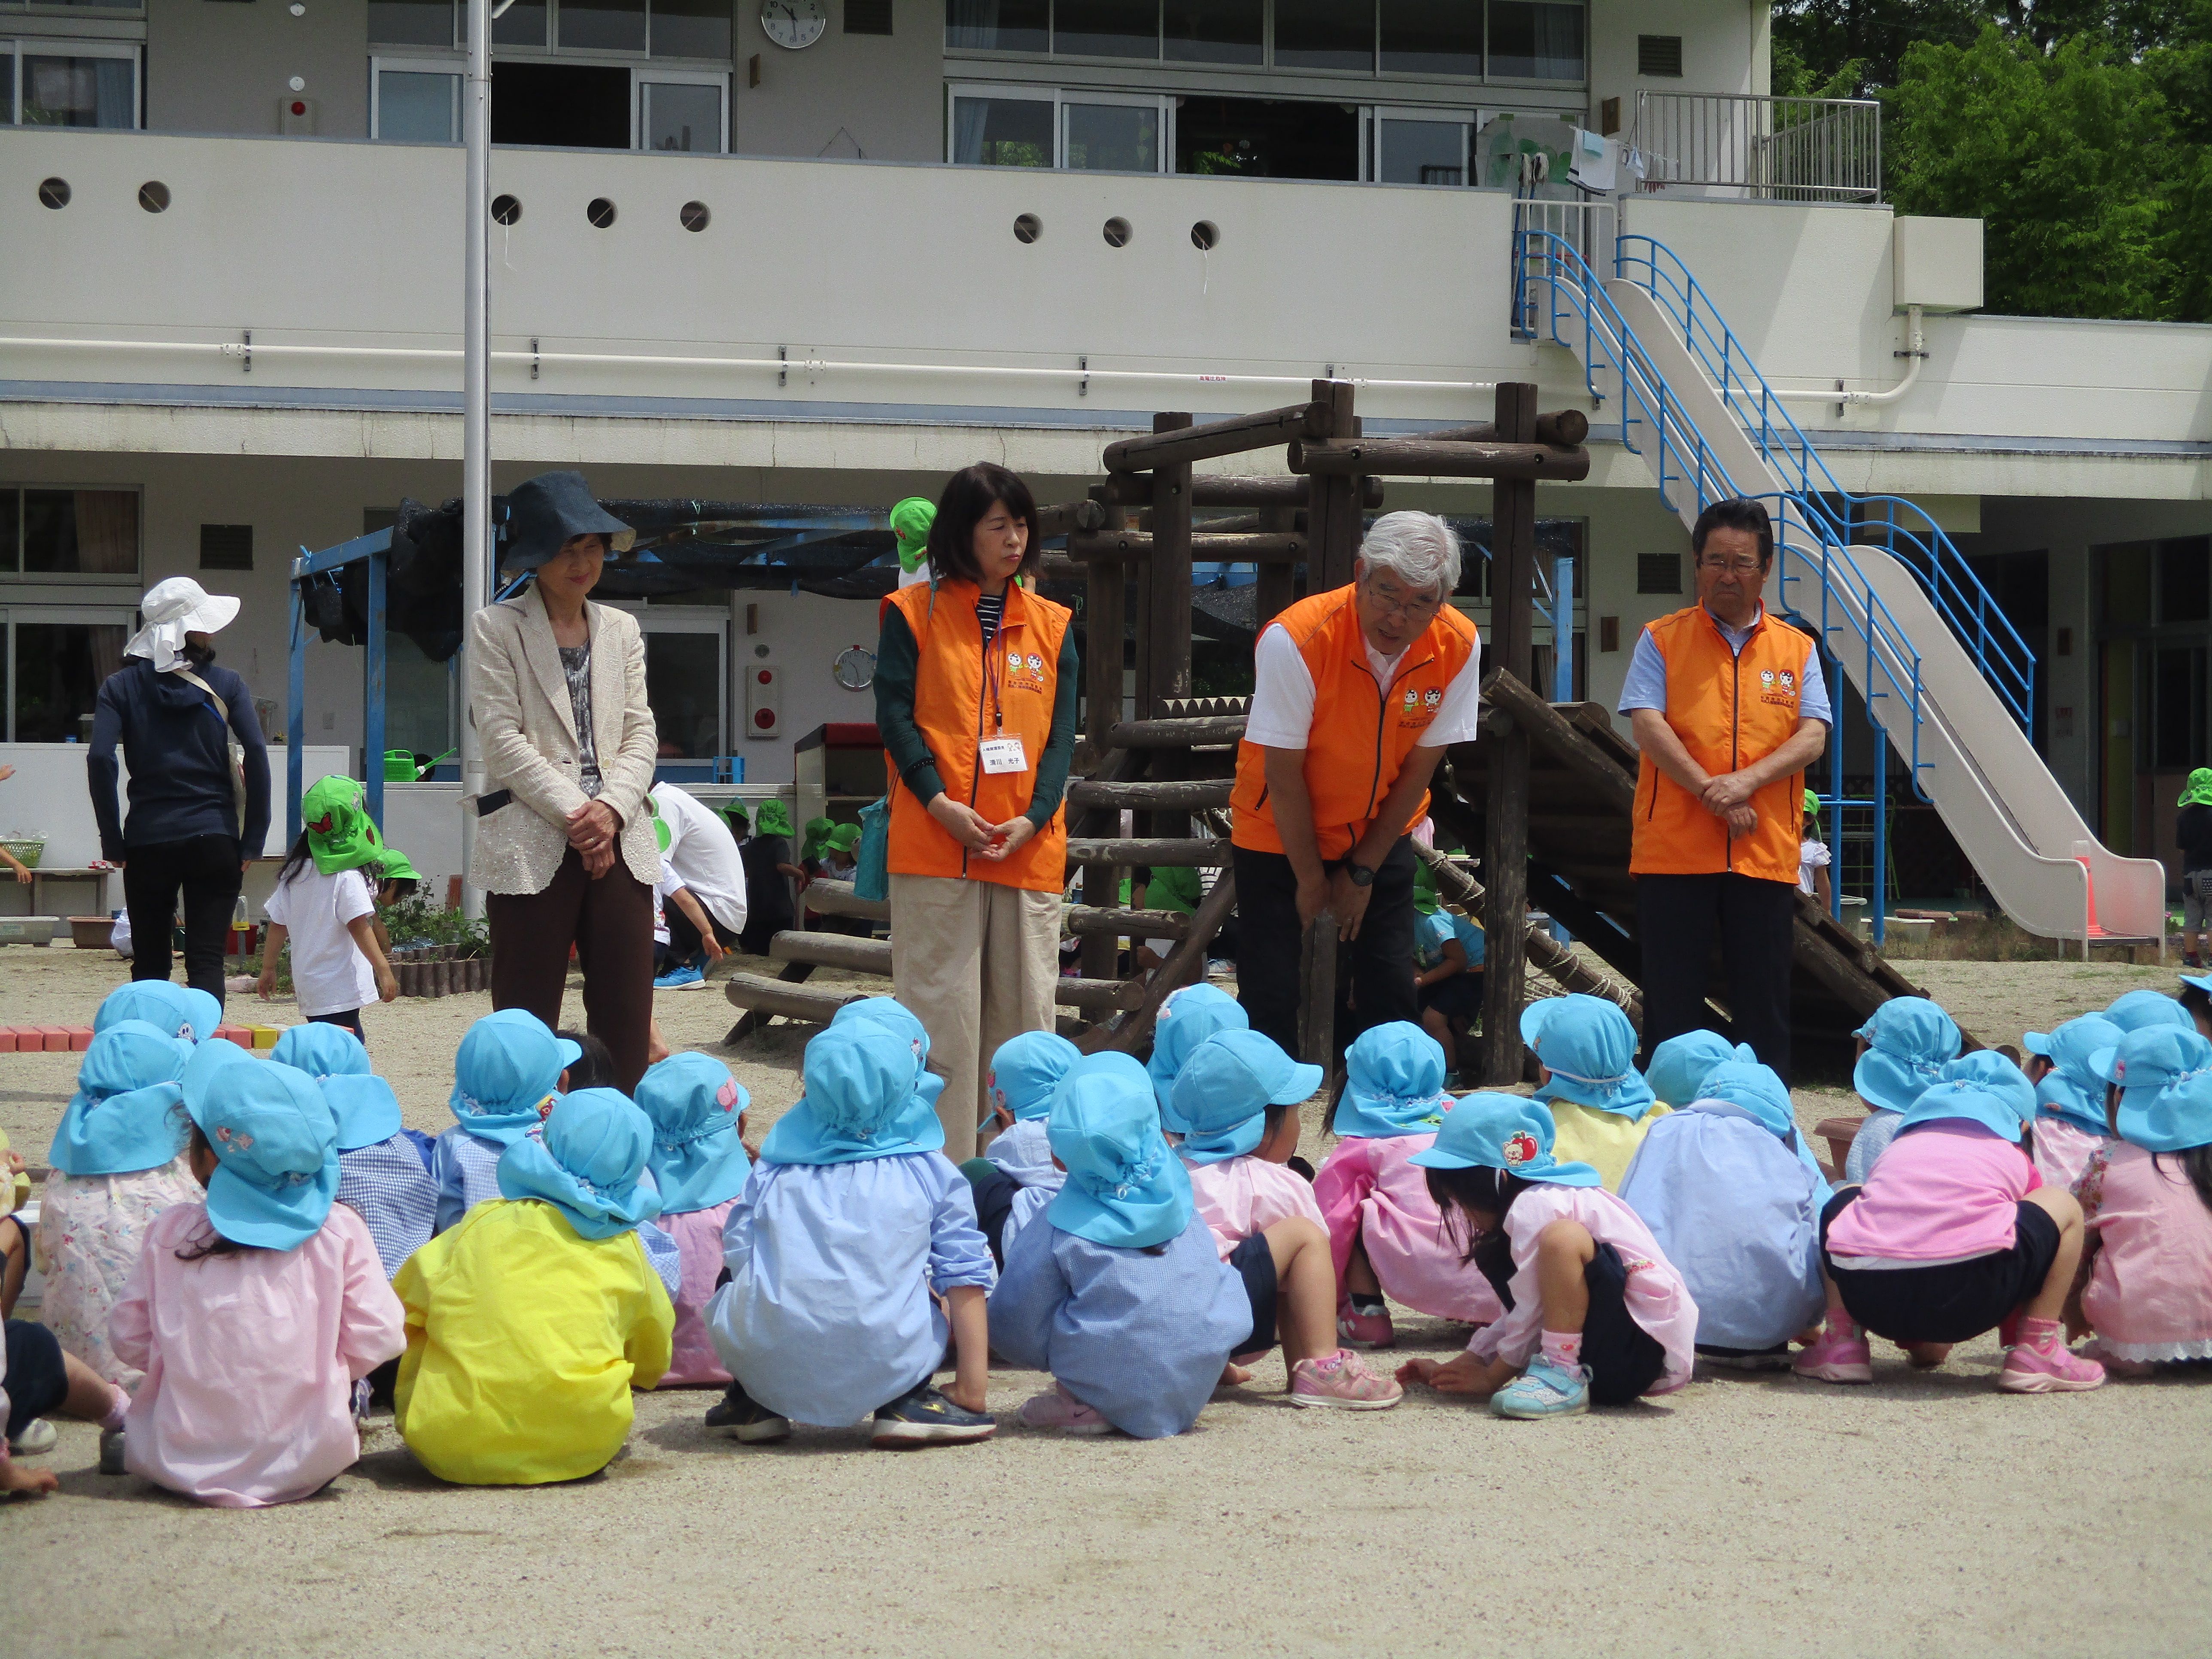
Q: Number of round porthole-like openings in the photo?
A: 8